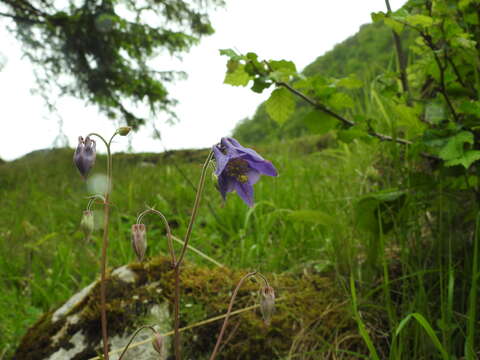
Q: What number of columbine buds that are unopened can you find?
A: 6